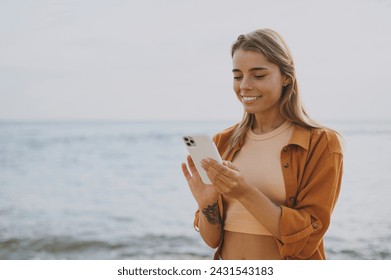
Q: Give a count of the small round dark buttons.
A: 4